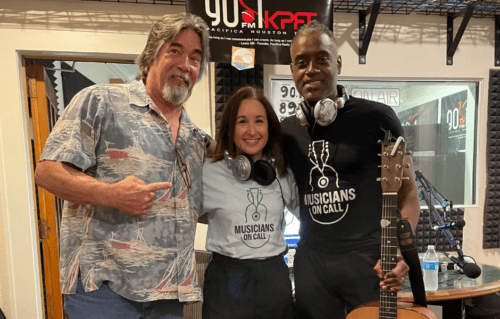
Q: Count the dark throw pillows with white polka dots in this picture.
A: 0